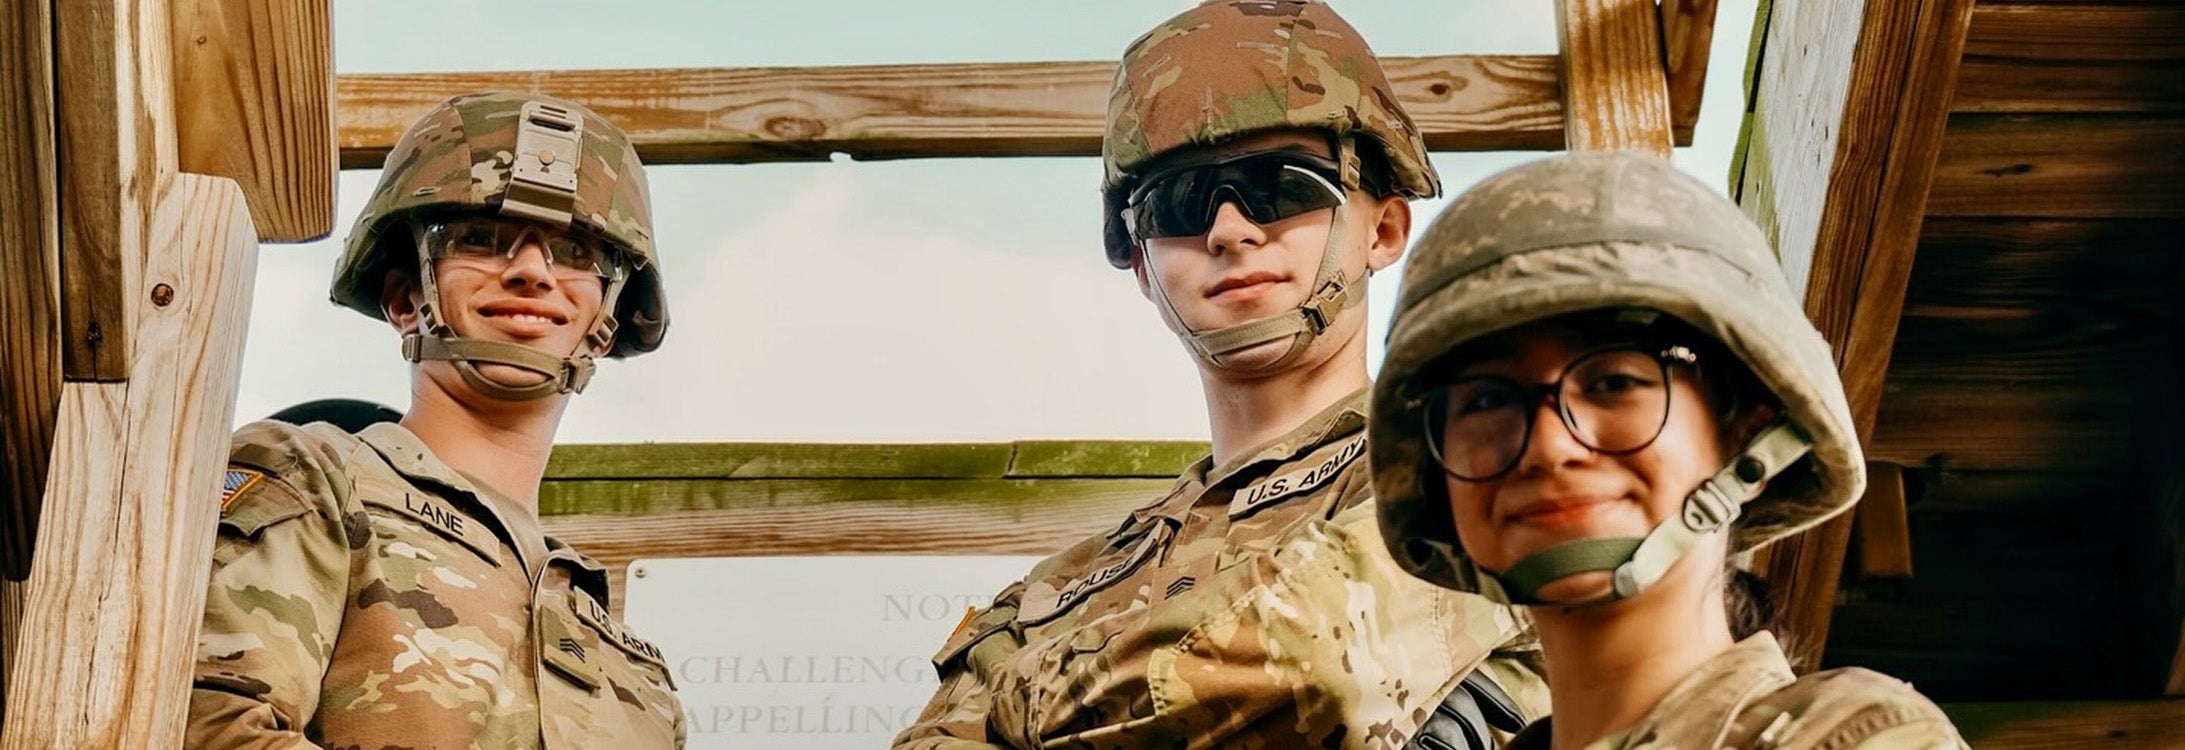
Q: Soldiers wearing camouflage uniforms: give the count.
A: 3